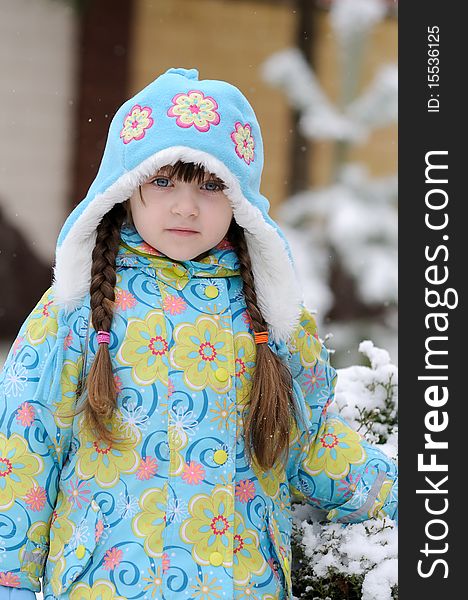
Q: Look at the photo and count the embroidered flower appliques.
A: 3